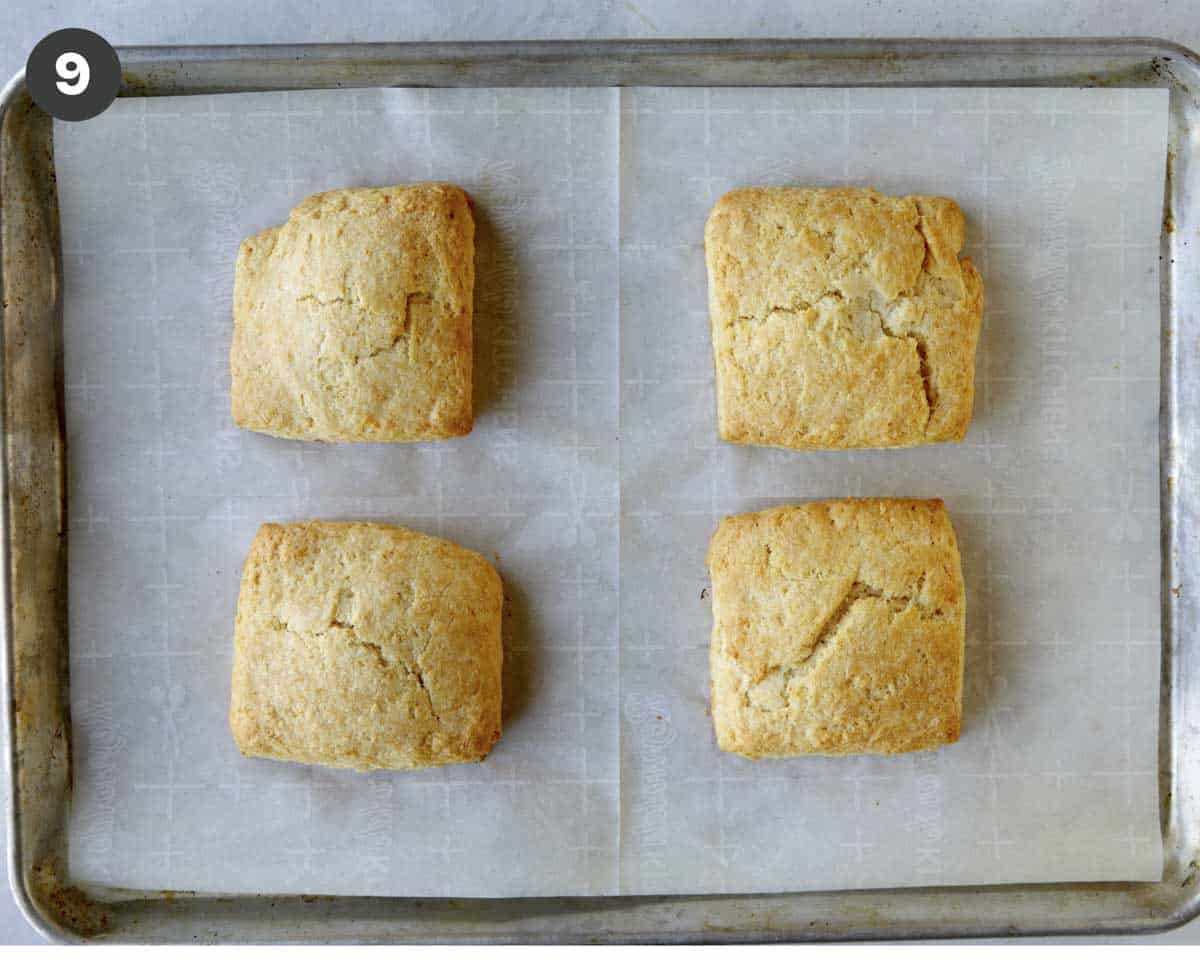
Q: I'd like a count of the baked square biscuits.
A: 4